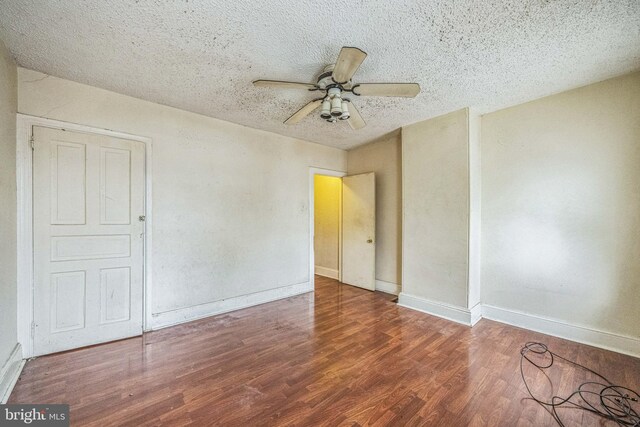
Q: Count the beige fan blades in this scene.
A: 5